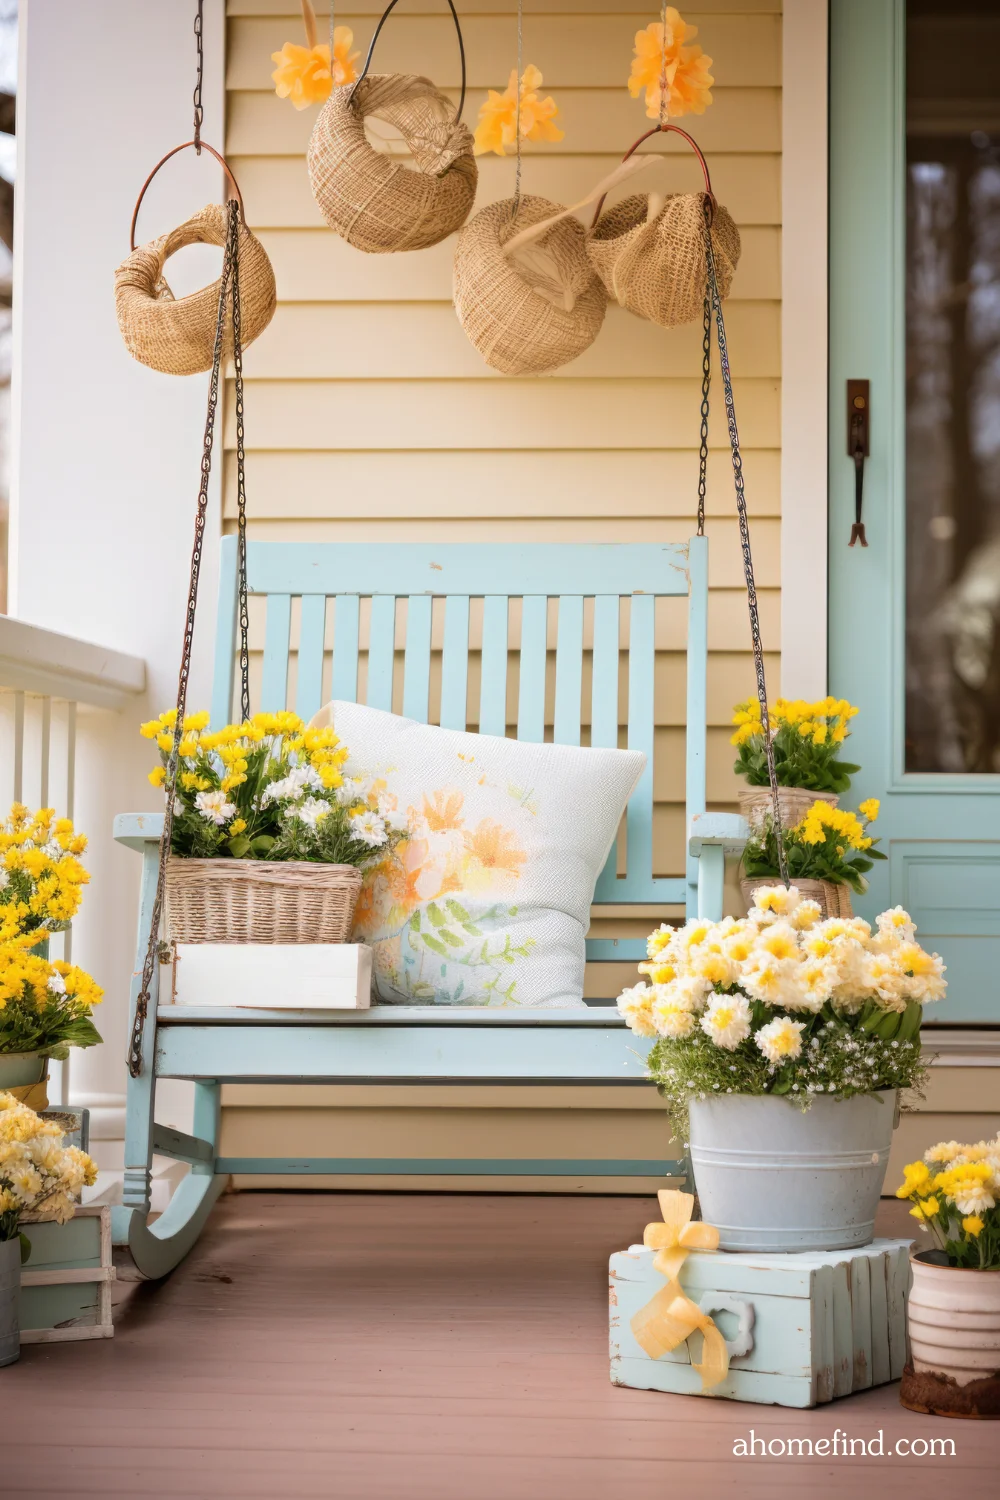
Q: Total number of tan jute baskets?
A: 4